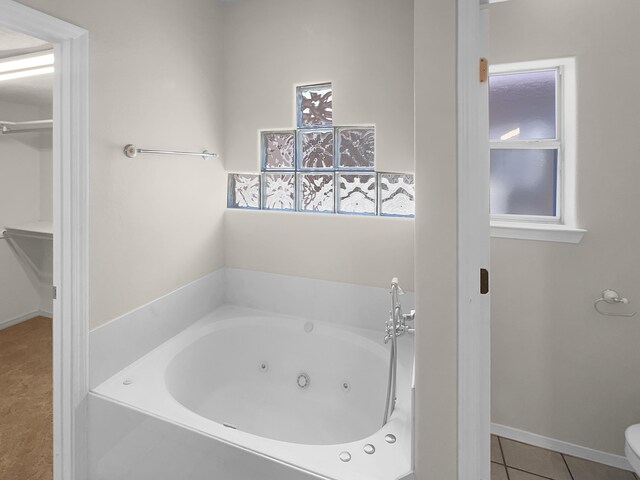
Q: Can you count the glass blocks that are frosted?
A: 9